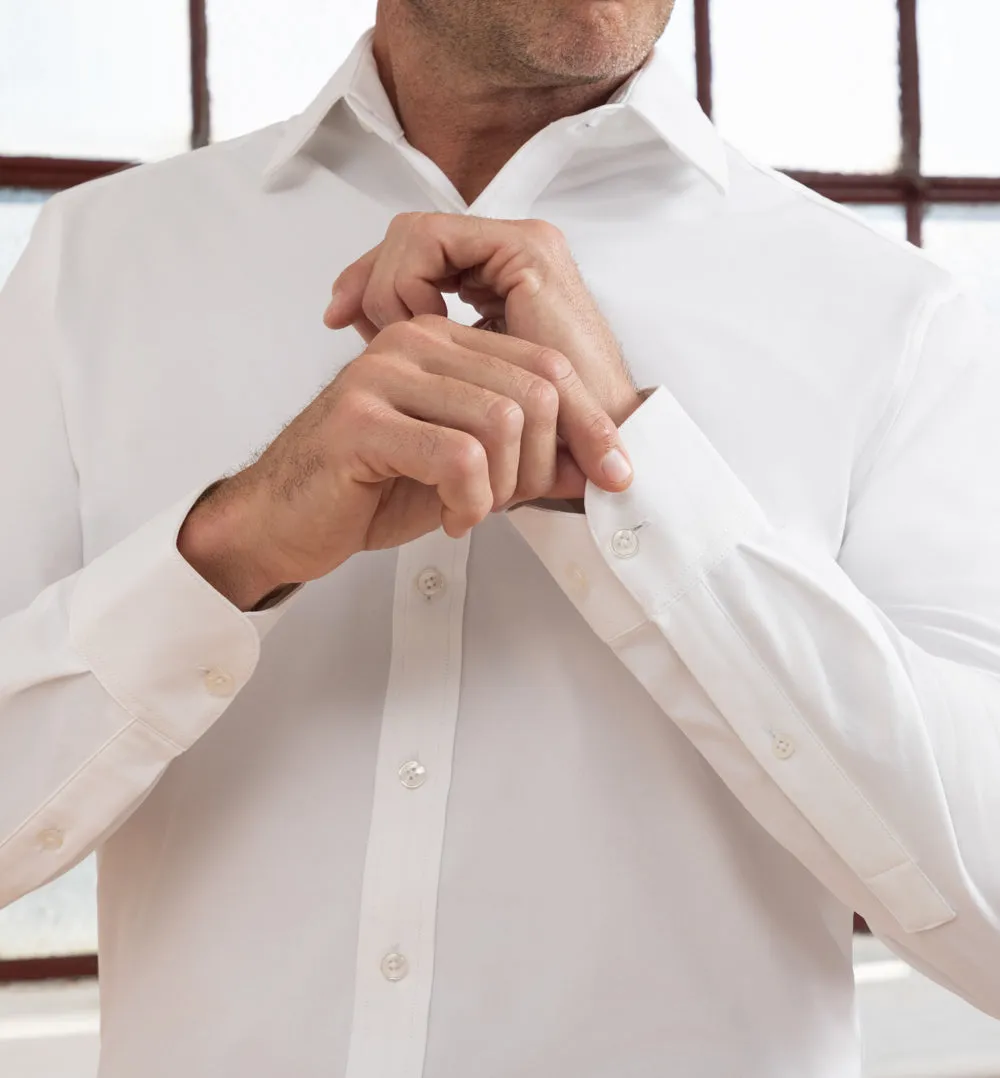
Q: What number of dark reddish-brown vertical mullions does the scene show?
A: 3